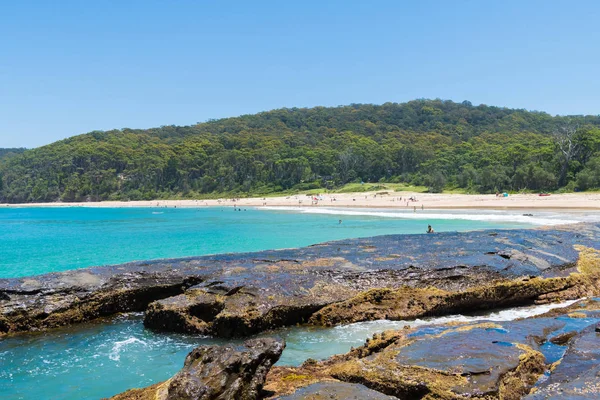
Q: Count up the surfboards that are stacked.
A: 0